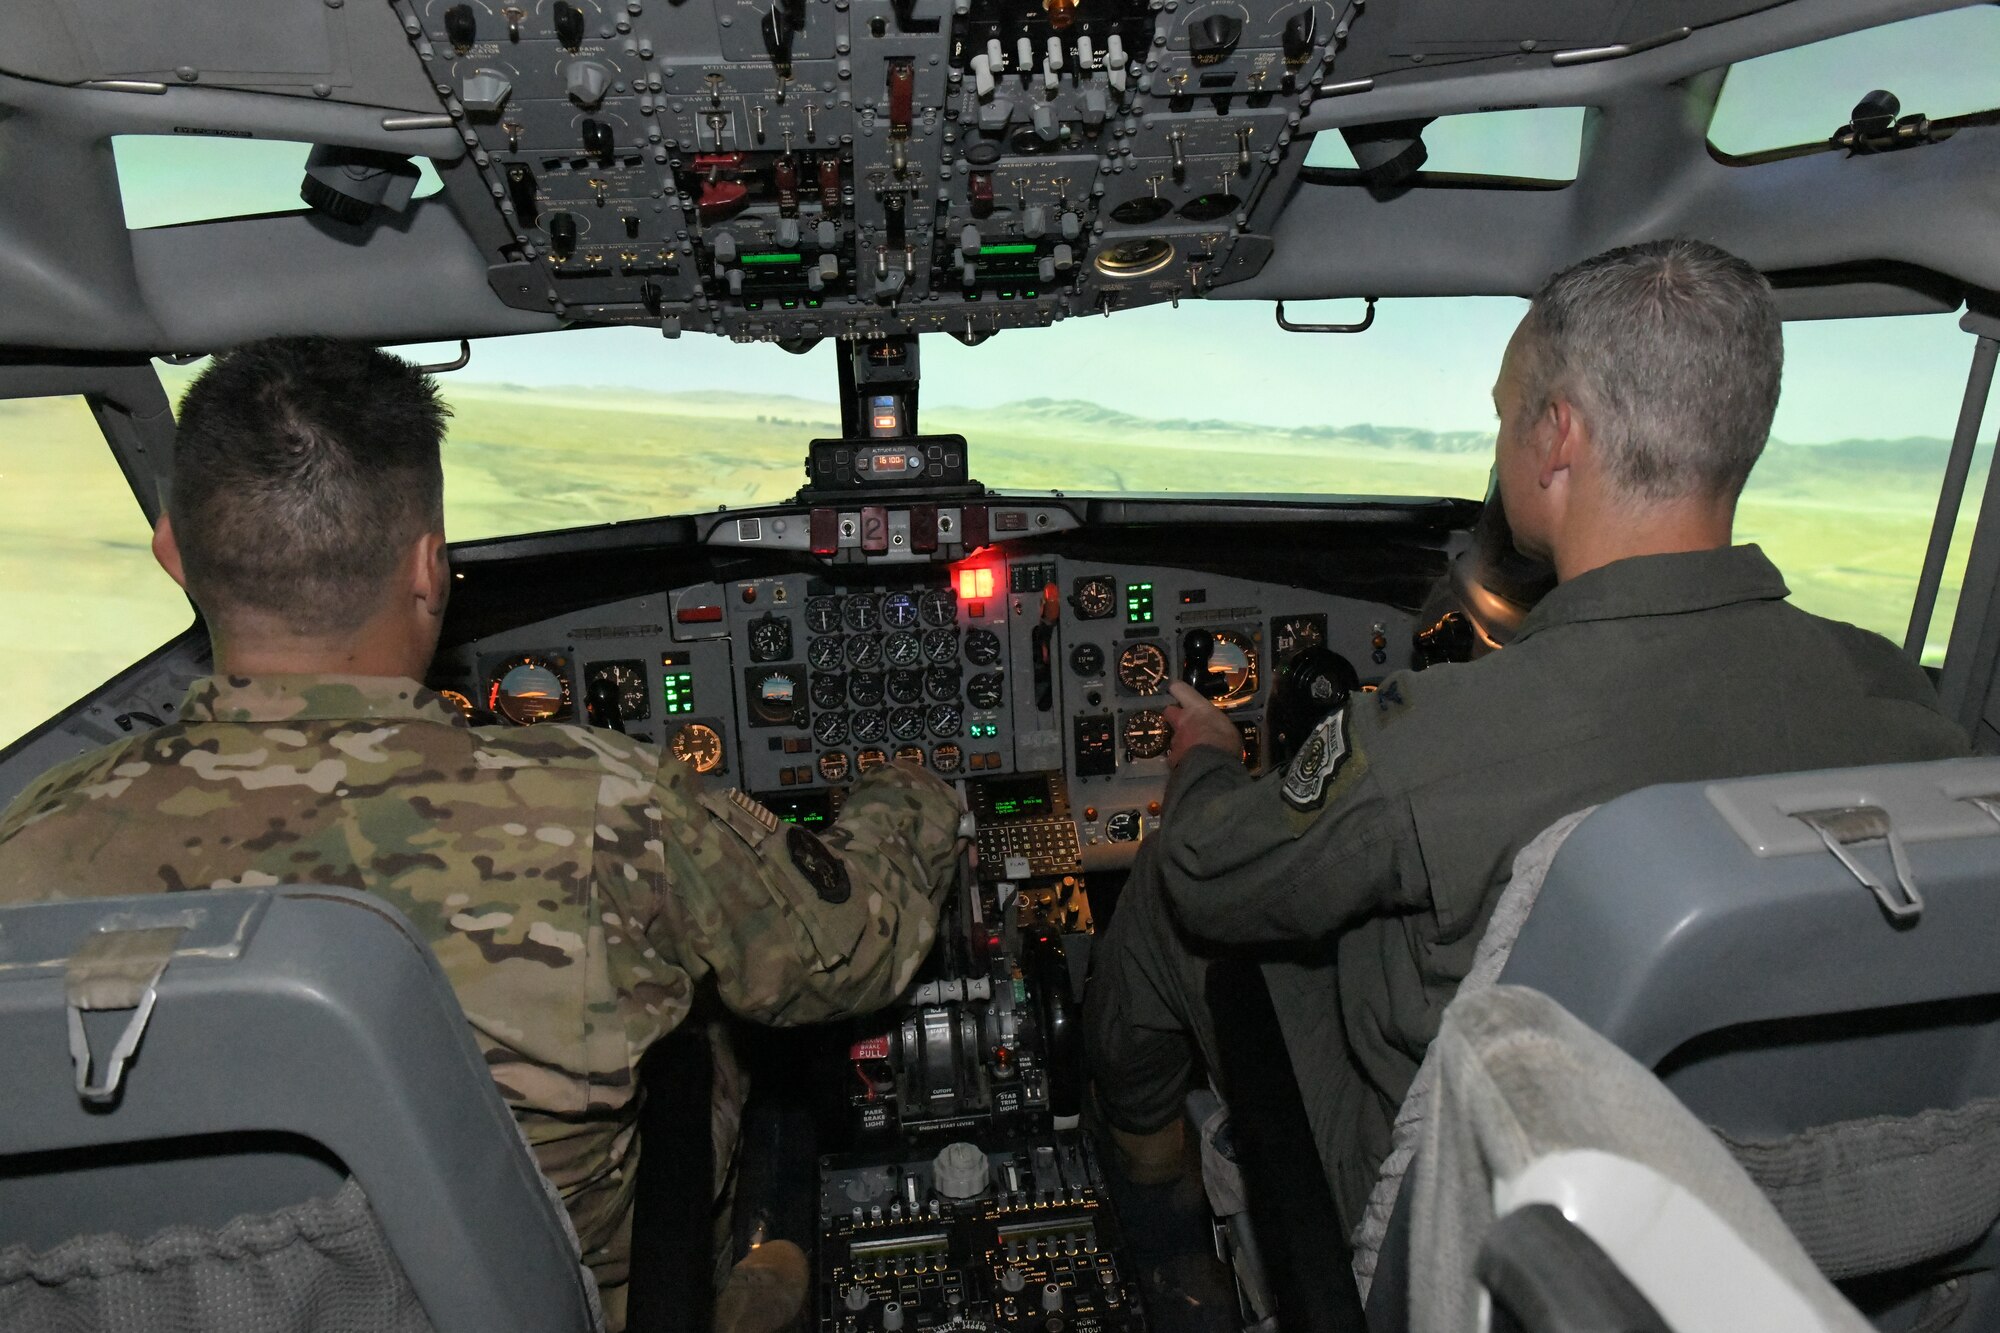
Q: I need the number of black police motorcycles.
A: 0